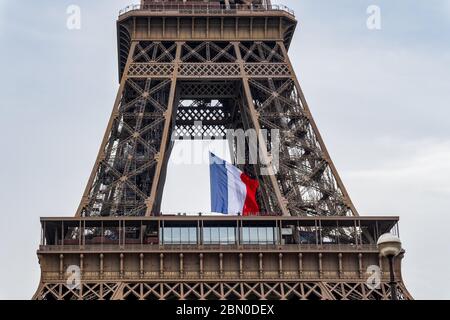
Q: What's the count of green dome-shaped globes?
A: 0